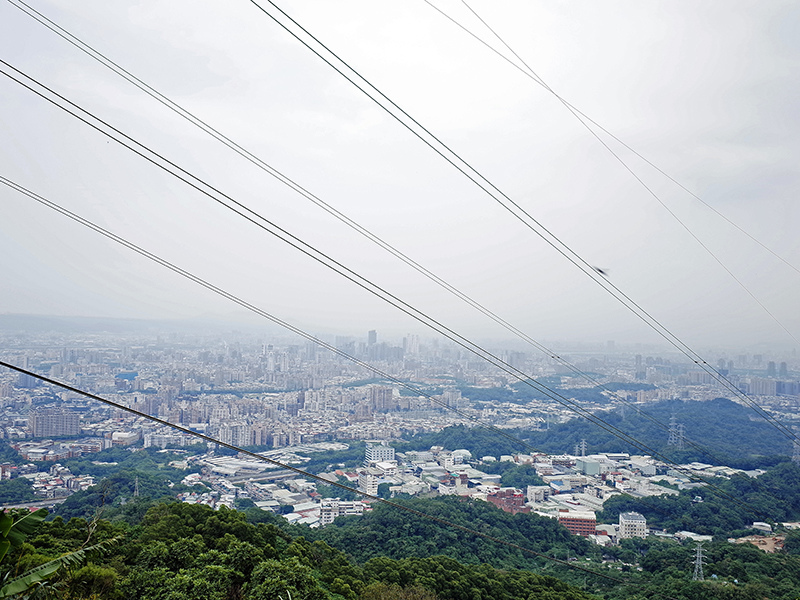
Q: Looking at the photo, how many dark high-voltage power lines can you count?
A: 11